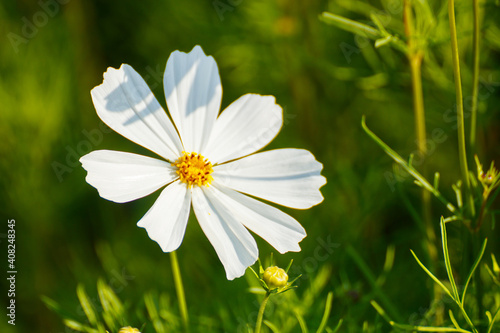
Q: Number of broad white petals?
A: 8